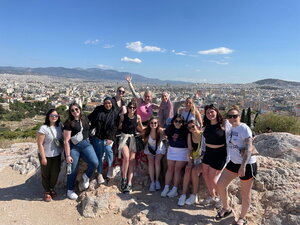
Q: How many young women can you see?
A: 13